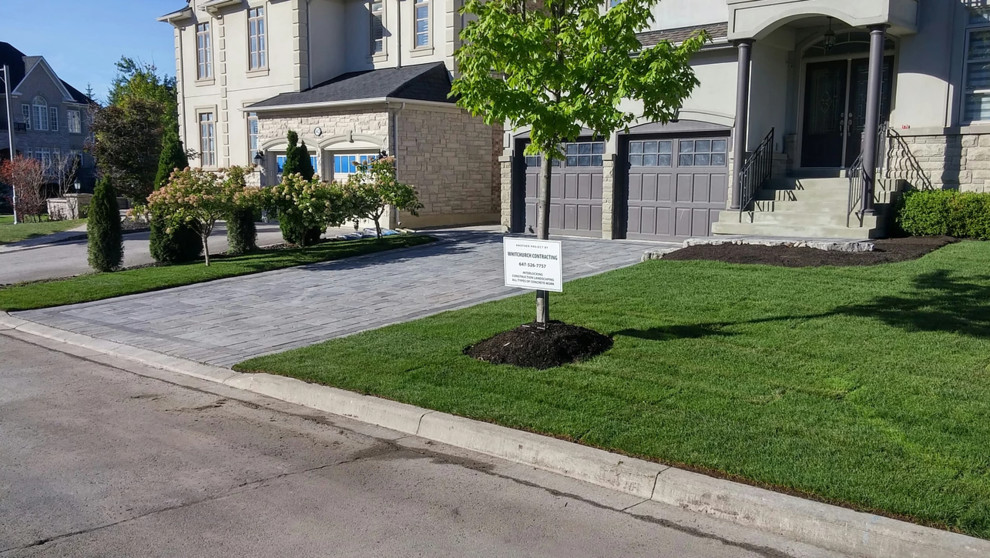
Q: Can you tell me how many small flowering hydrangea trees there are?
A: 3